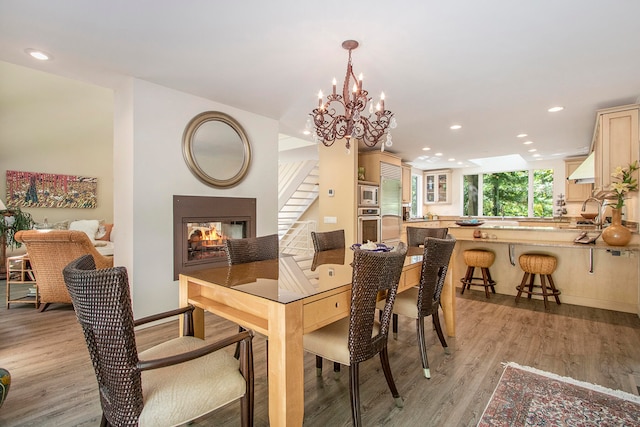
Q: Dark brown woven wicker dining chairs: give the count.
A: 6